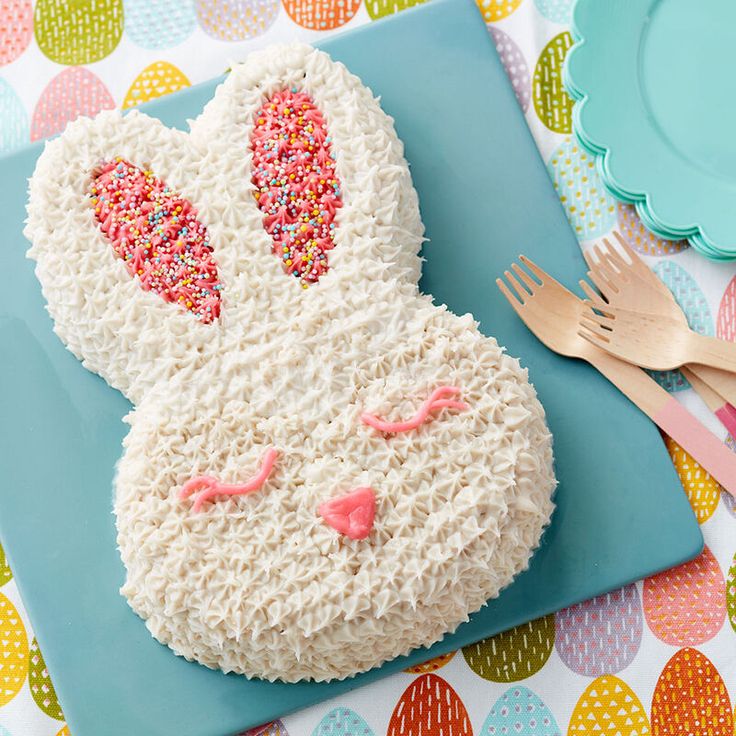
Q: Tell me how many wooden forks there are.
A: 4